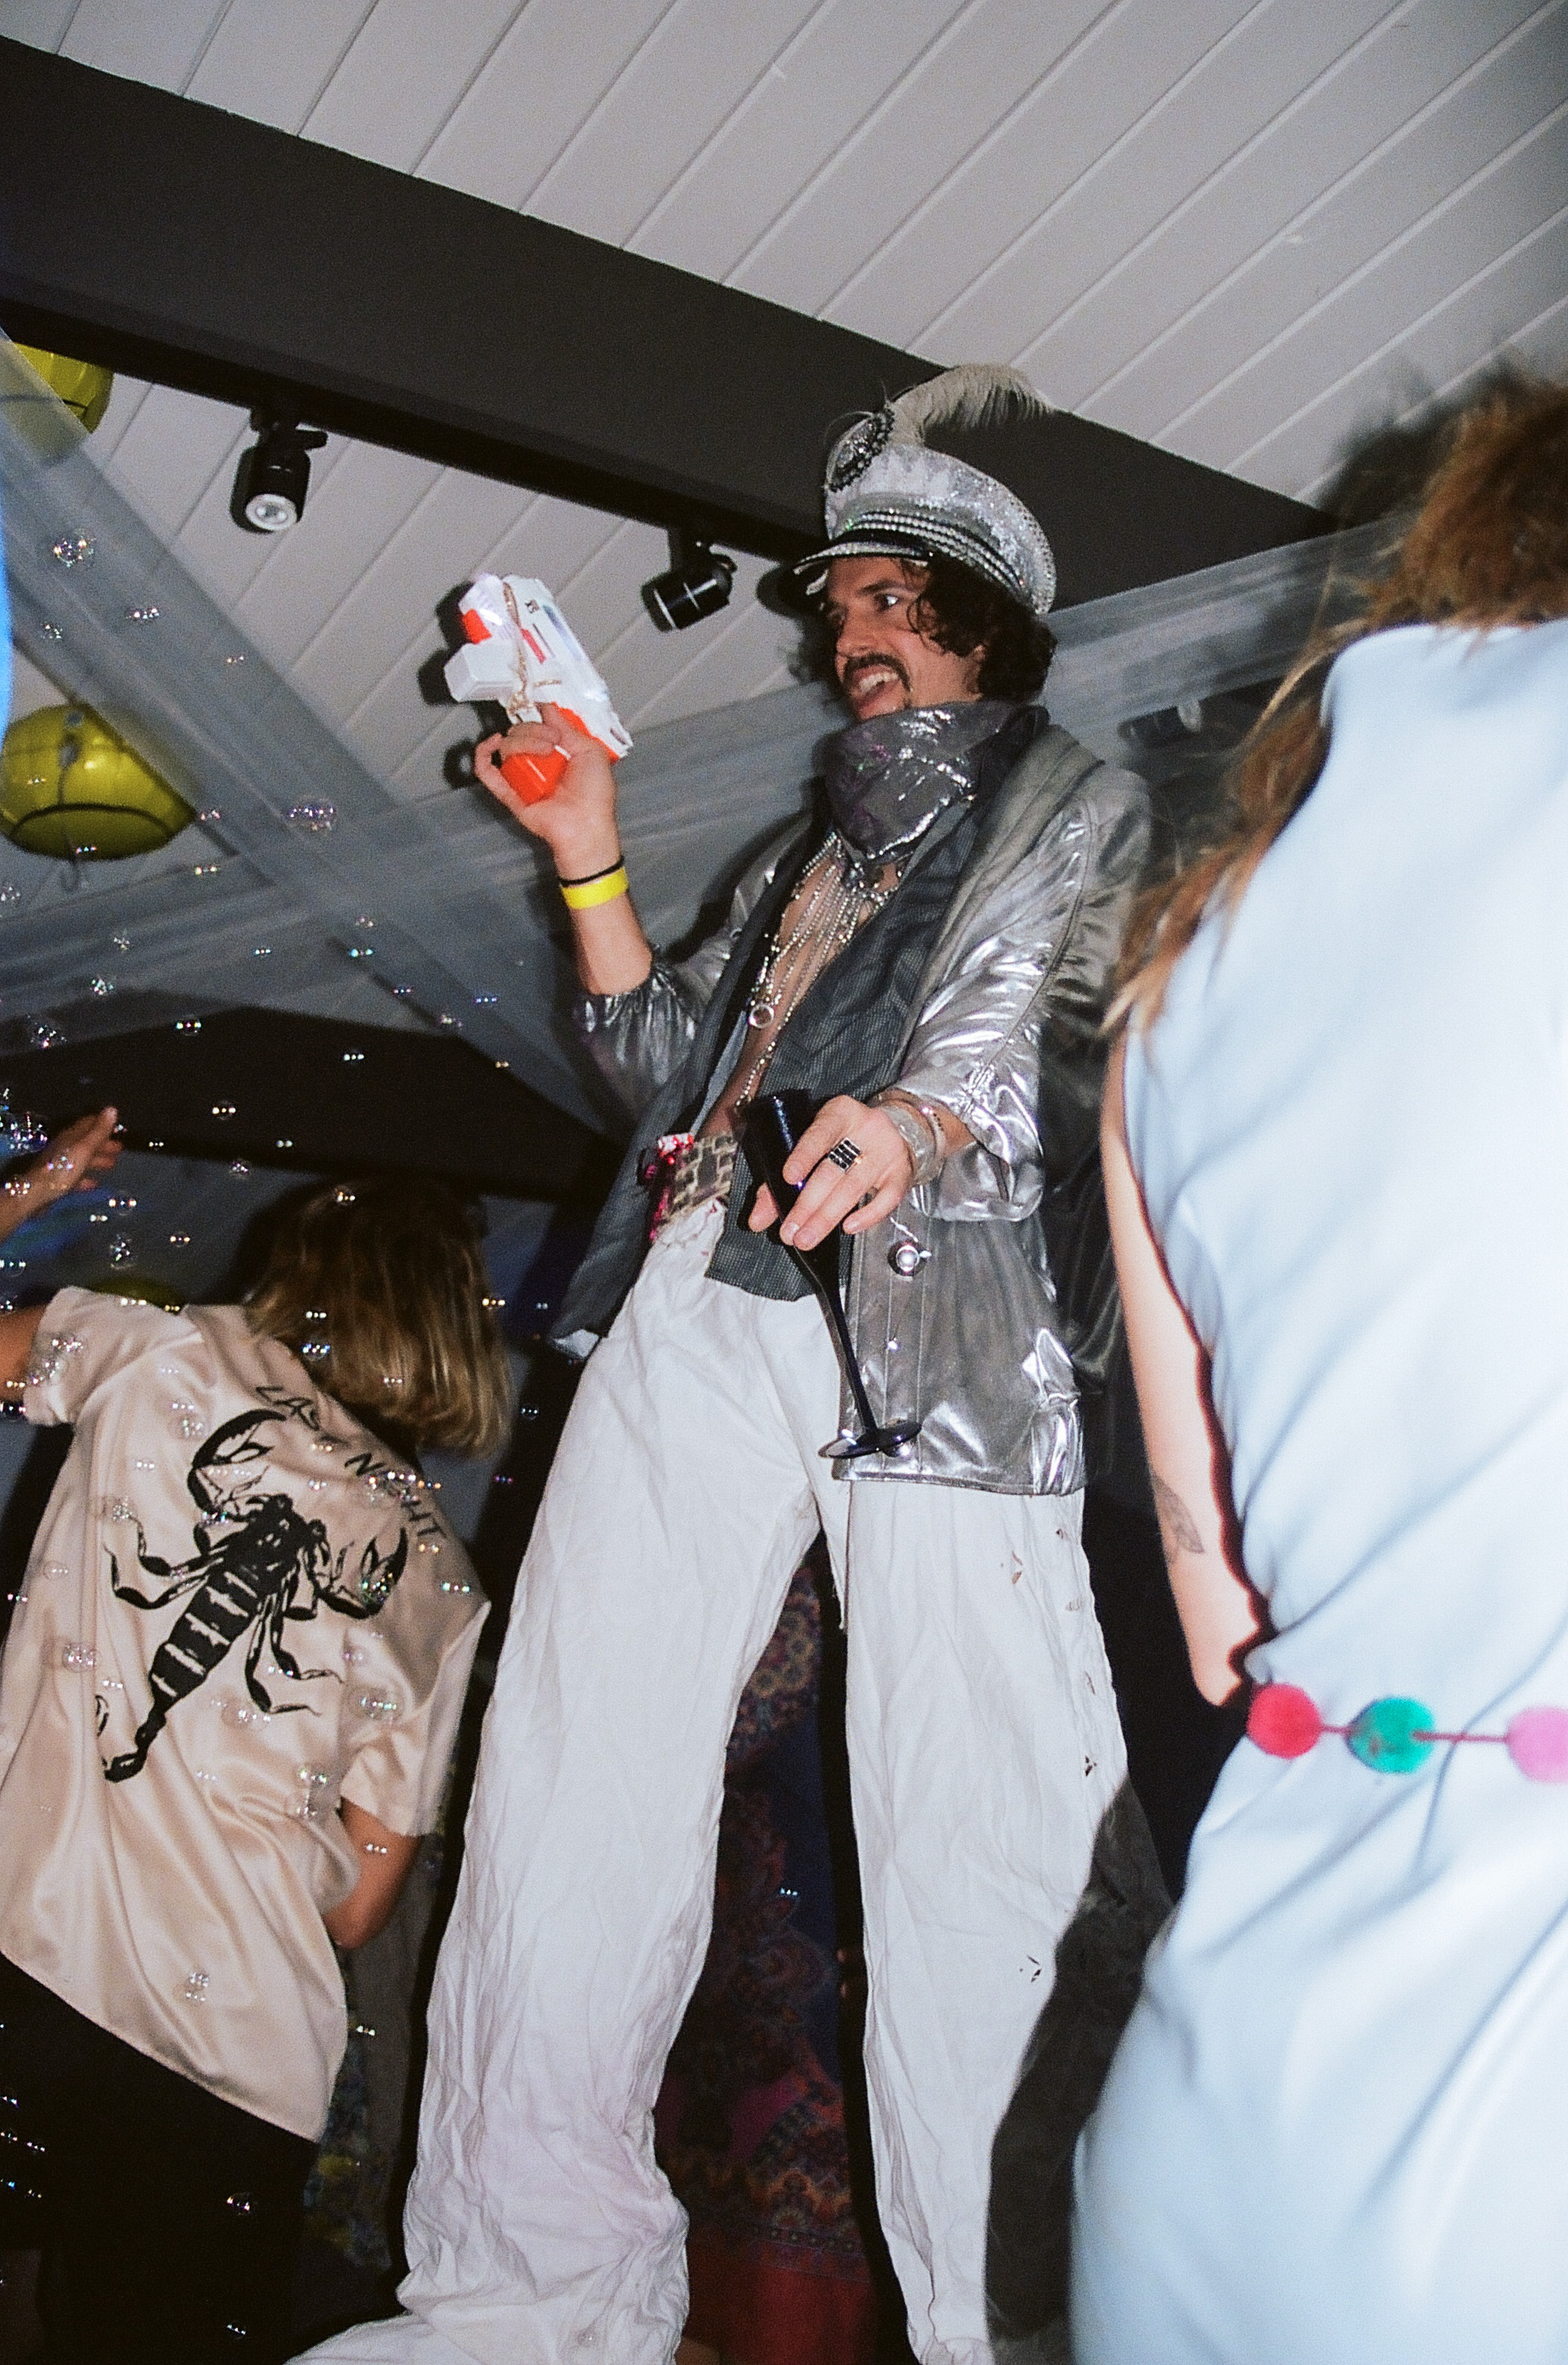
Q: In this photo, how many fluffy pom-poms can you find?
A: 3